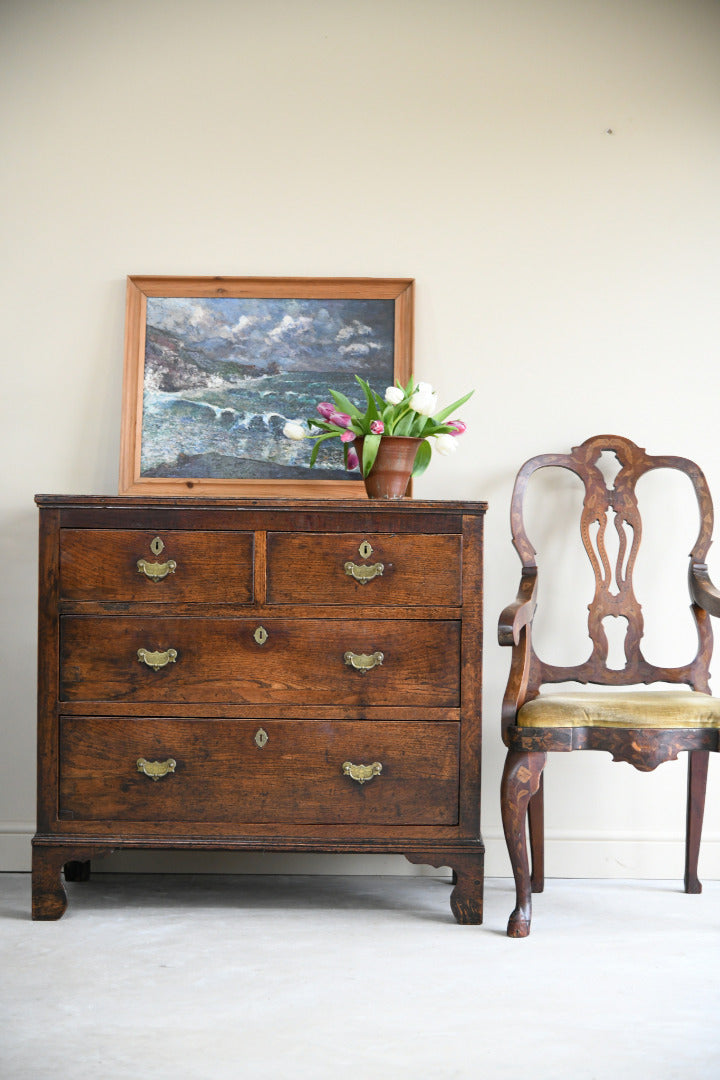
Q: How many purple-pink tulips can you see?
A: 6